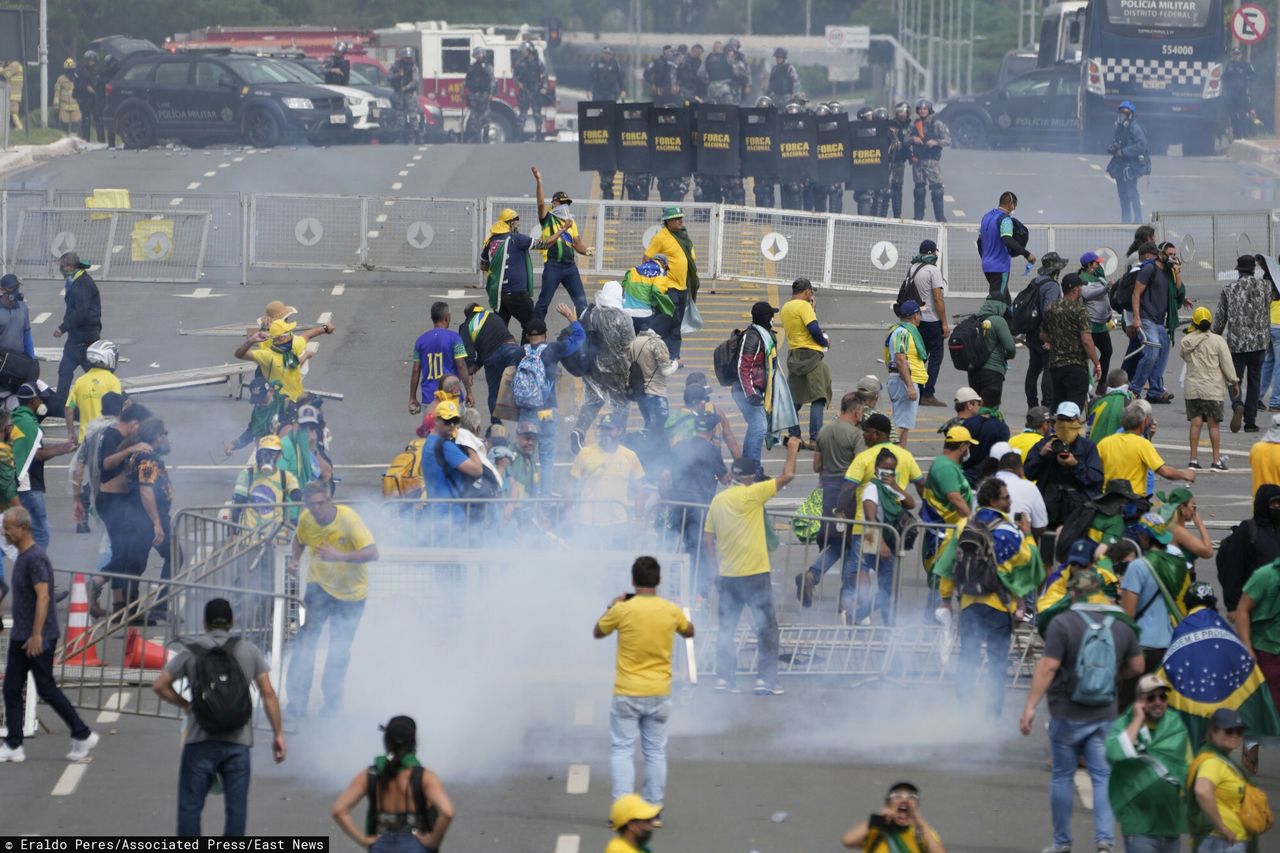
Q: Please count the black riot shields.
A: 8